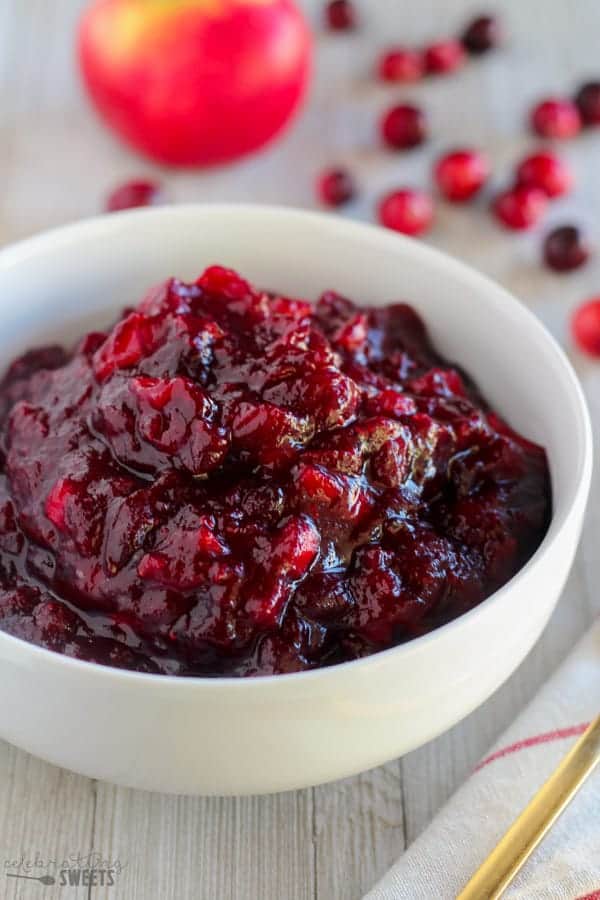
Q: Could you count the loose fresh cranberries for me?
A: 15